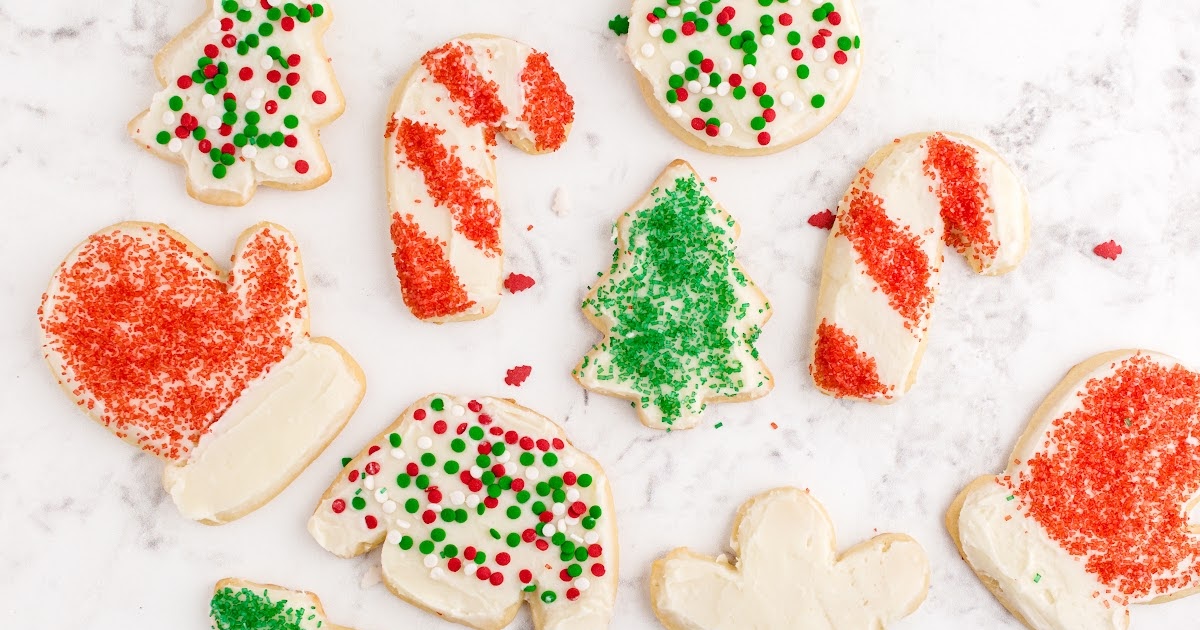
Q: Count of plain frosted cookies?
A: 1